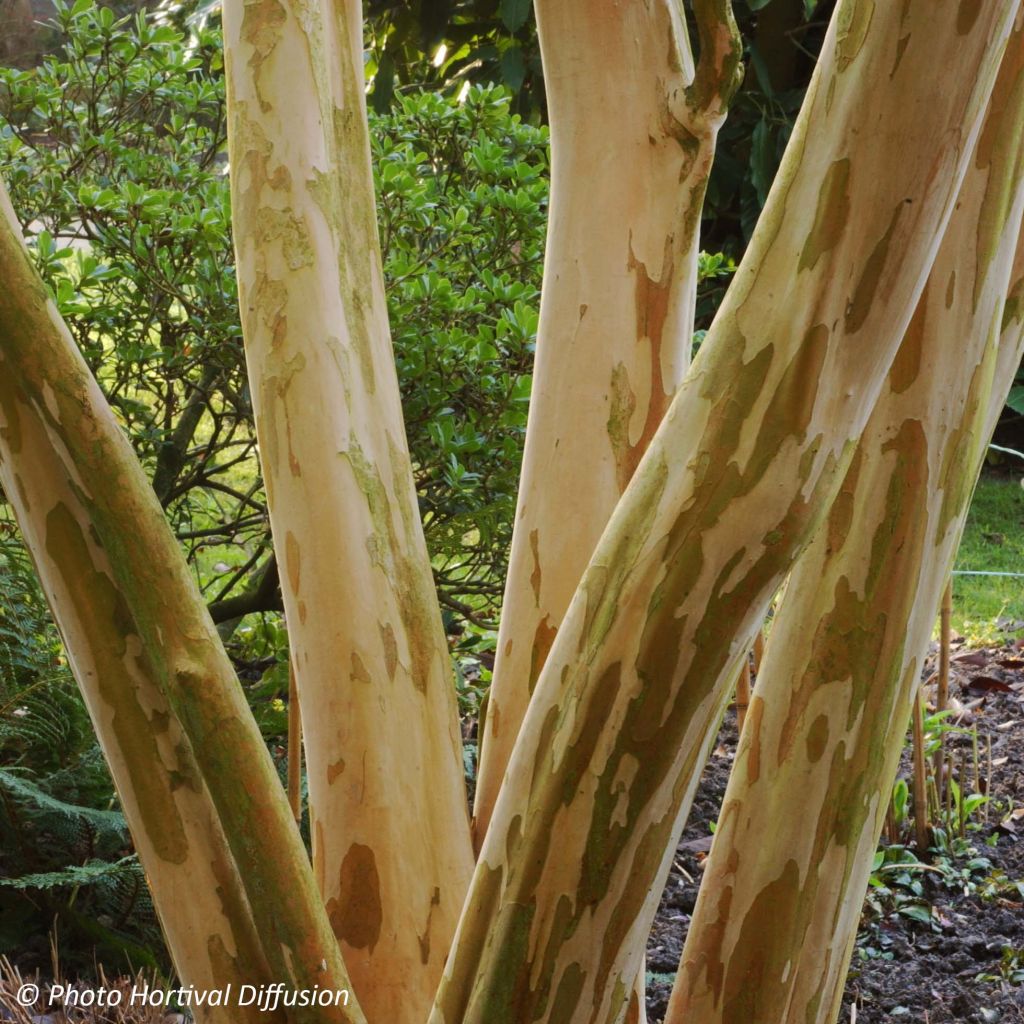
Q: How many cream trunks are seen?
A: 5